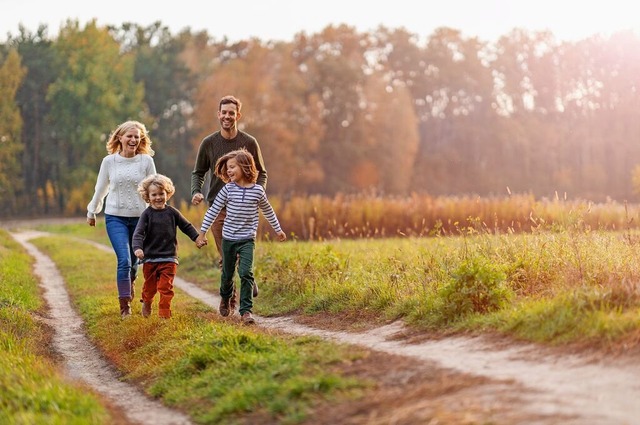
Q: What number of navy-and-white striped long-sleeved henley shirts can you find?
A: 1